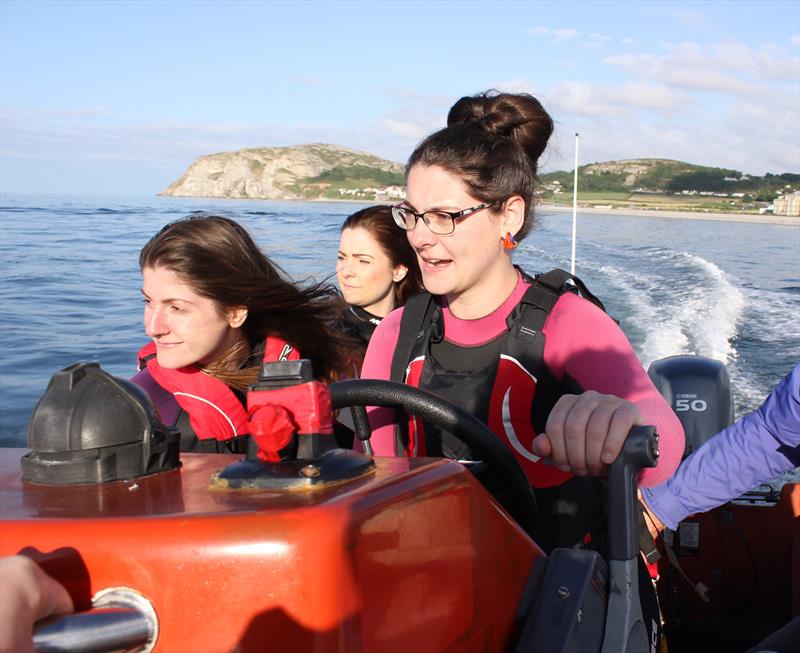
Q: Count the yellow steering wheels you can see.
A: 0